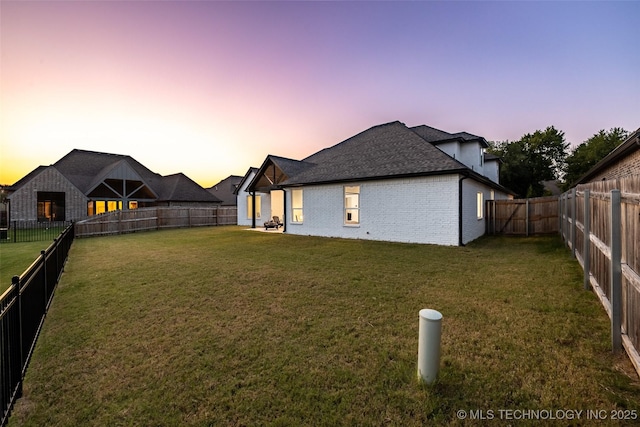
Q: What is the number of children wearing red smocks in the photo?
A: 0